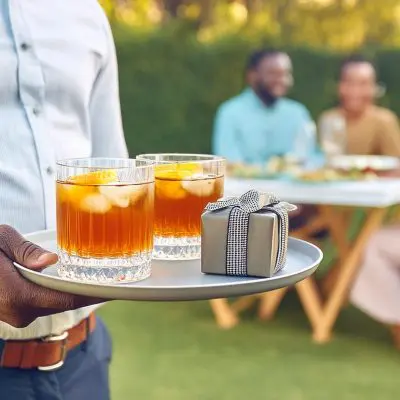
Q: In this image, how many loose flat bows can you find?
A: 1